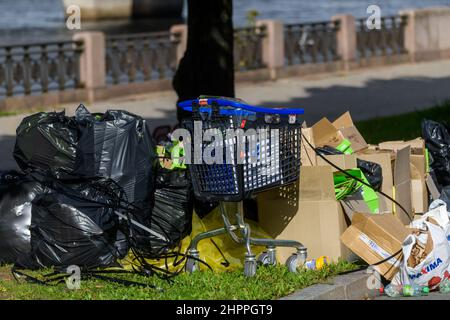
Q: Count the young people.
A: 0